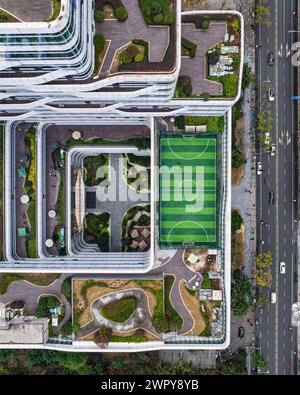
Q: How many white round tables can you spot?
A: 4